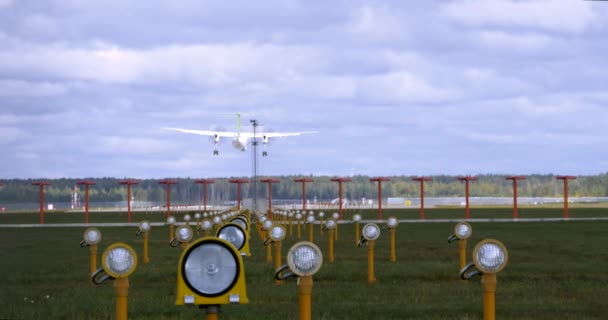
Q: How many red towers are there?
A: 14